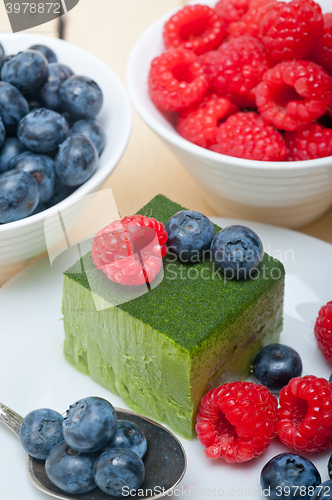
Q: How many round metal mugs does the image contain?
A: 0